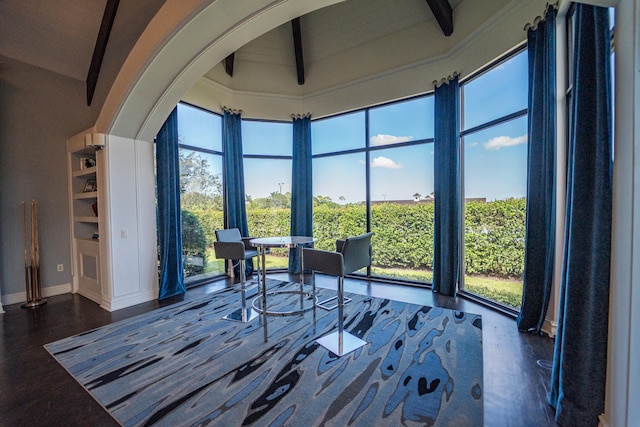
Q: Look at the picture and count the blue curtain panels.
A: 6